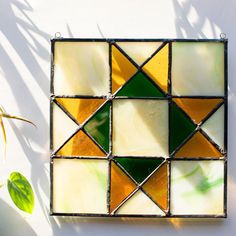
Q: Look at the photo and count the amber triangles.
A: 8